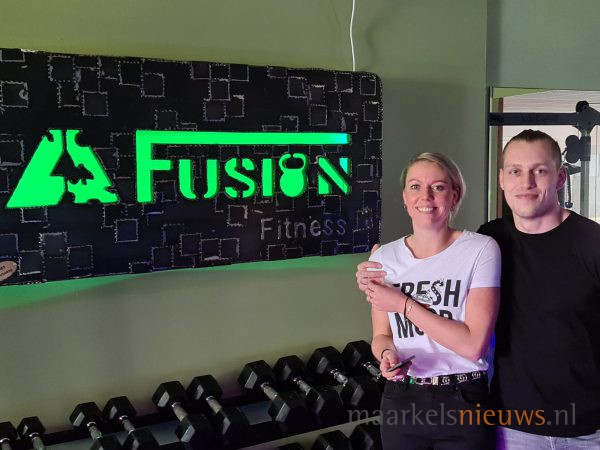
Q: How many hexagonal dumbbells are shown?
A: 13